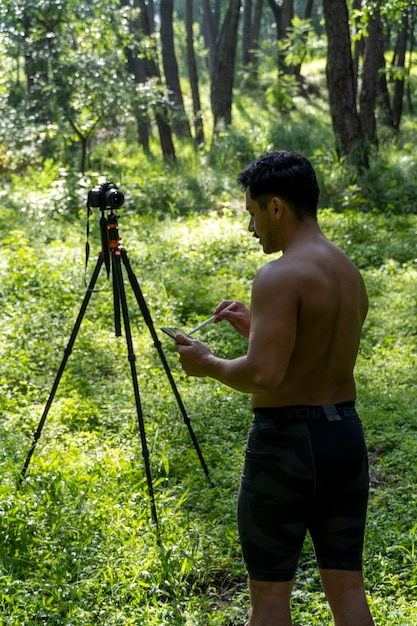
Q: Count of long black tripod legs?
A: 3